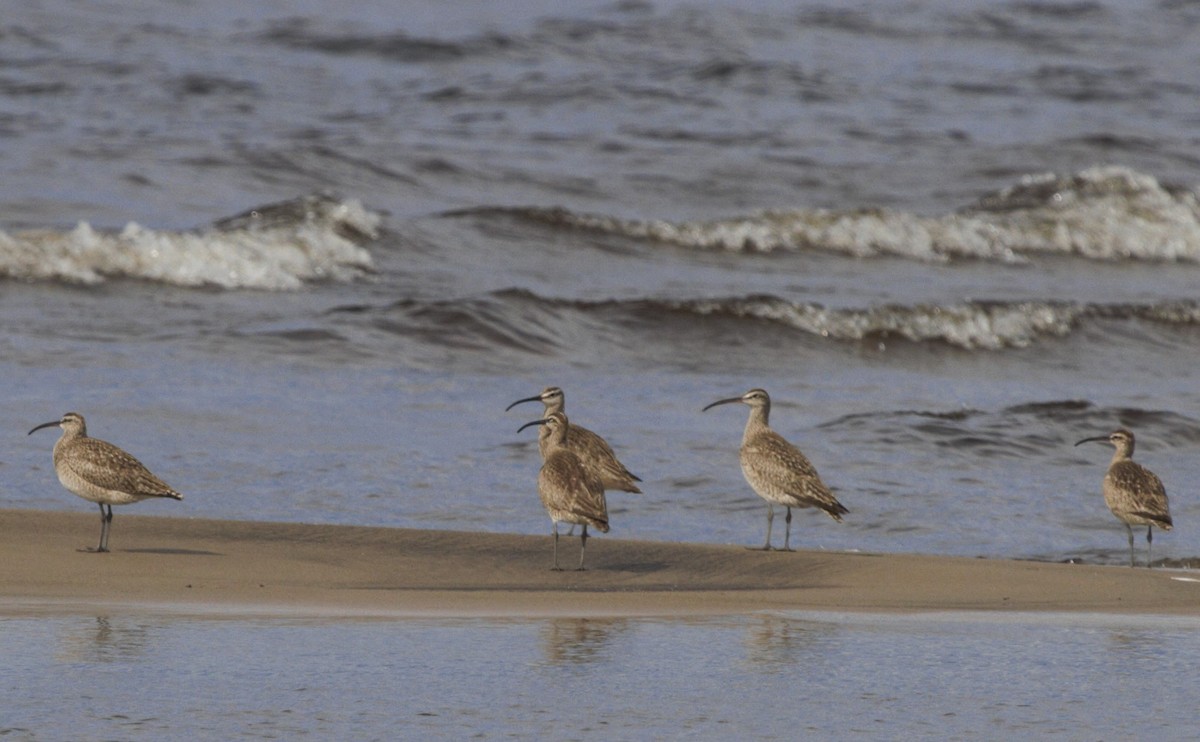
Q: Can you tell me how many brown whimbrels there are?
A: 5